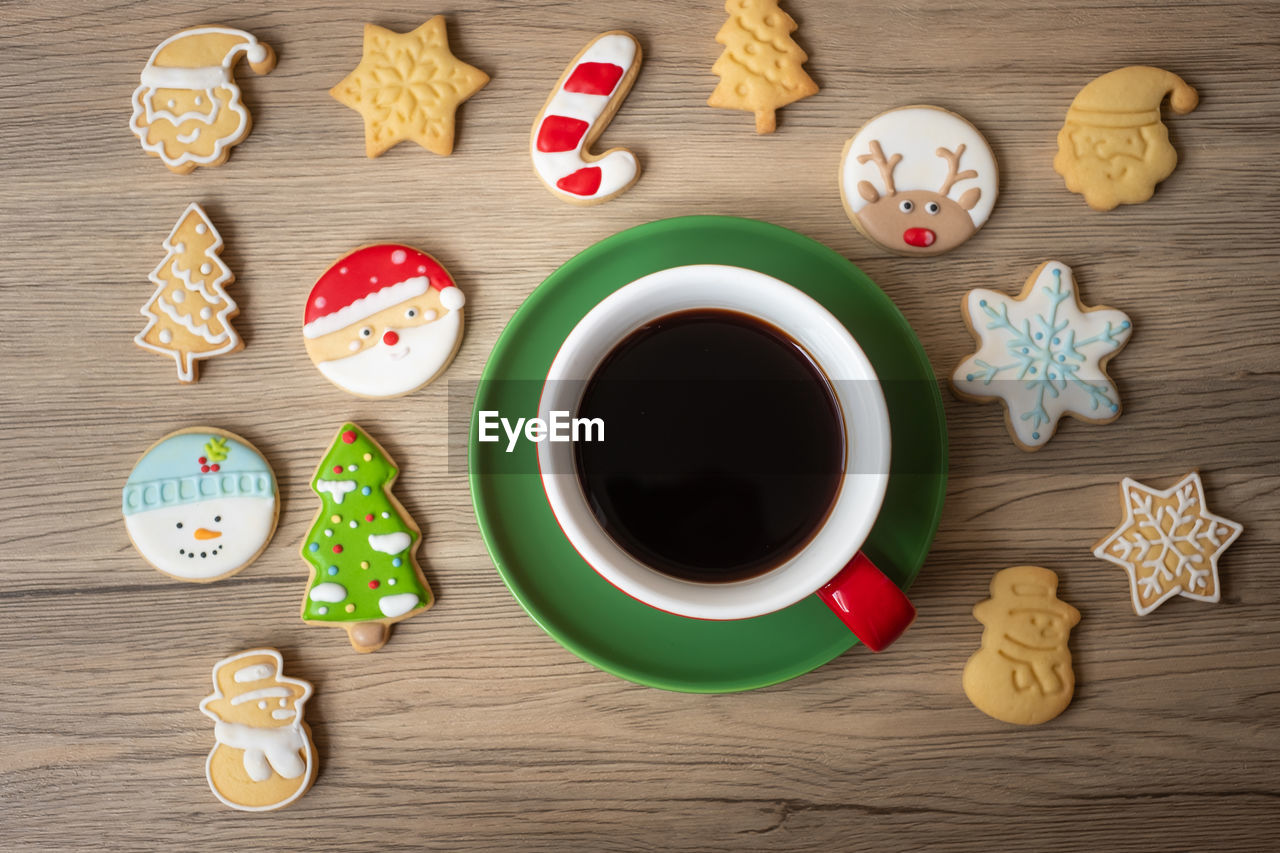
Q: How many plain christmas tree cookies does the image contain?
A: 1